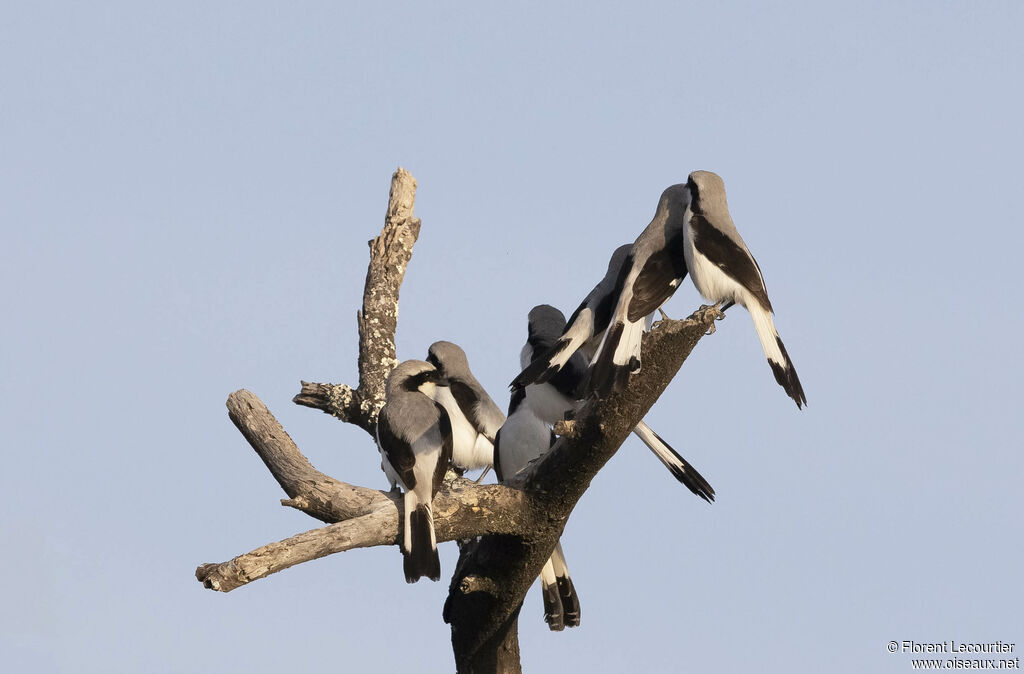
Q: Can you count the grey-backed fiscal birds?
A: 7